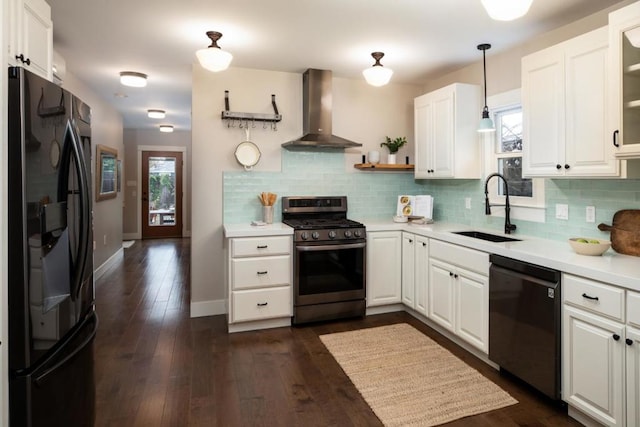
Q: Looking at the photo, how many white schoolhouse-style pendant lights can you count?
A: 3